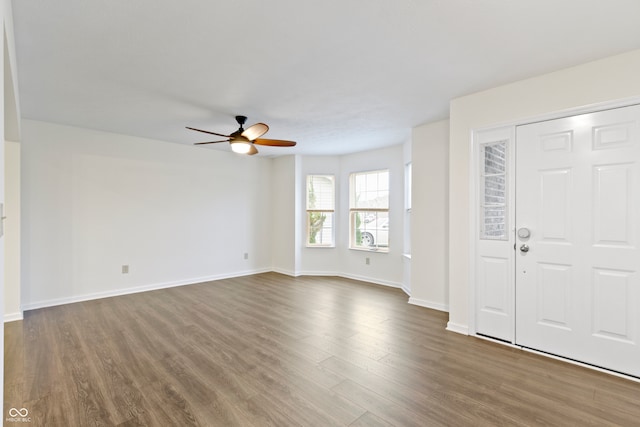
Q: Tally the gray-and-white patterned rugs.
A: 0